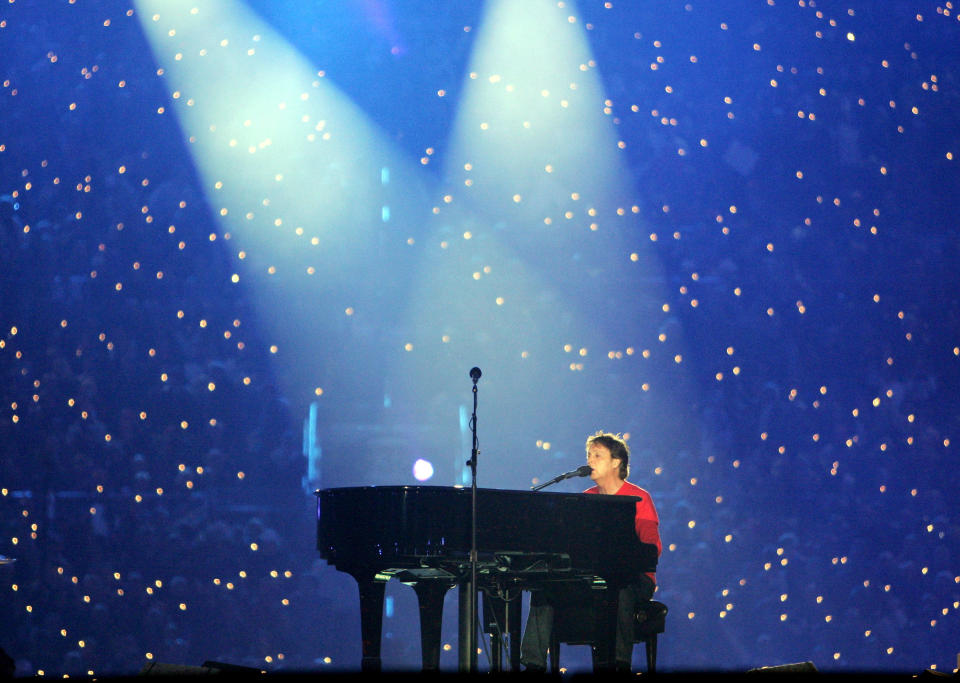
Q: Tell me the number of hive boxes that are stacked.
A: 0